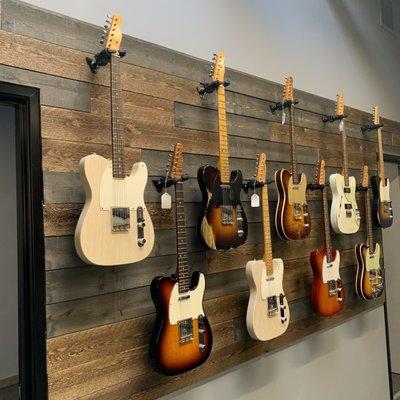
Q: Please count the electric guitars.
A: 9